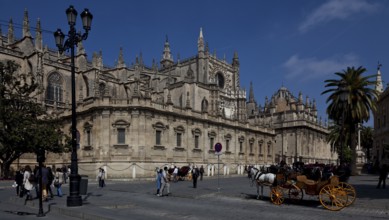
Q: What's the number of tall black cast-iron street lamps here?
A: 1